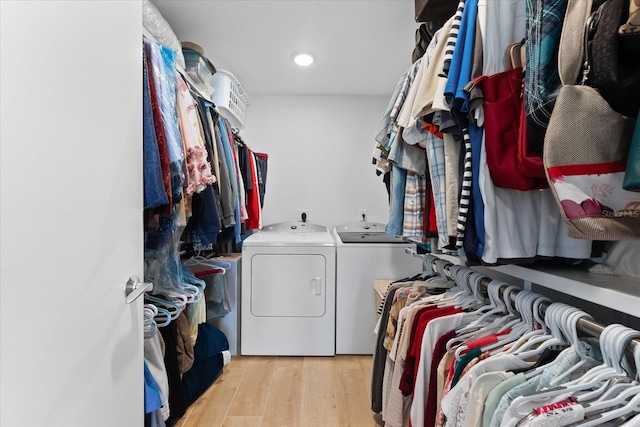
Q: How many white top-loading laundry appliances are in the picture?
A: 1